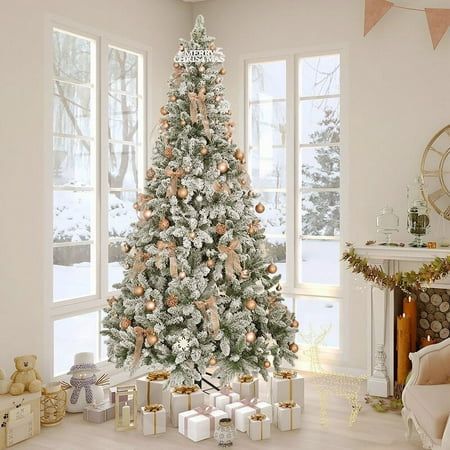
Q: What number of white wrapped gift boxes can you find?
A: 10